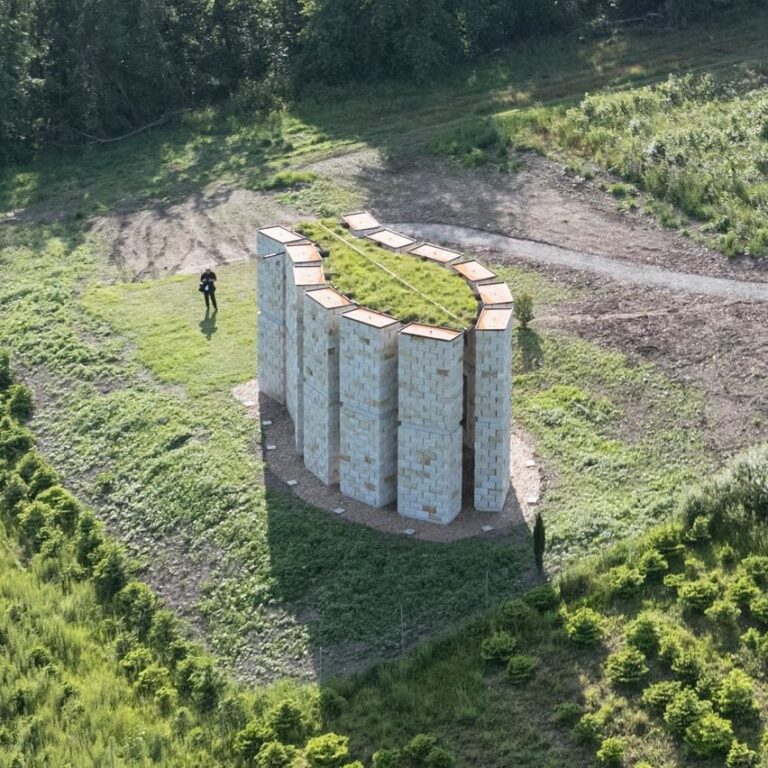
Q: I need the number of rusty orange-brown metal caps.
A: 12